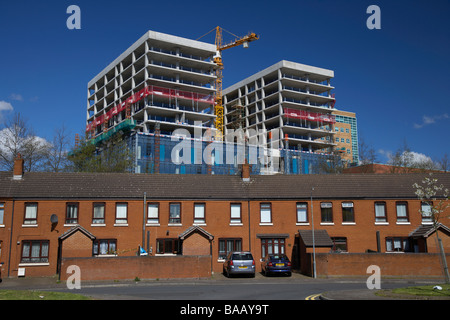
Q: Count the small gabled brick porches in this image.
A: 3